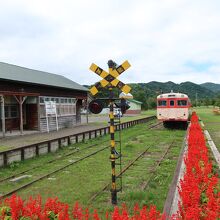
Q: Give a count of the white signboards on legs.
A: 1